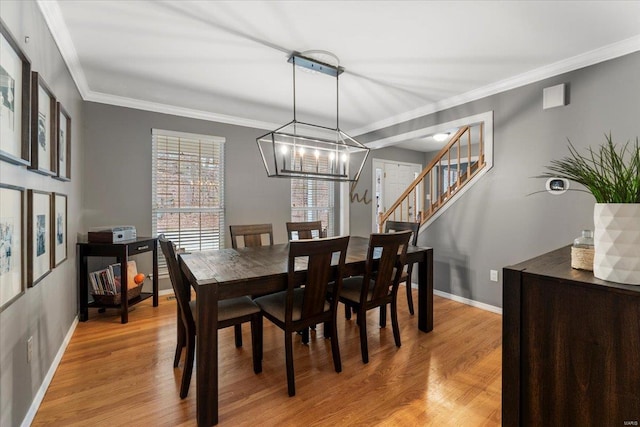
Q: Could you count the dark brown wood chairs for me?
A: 6